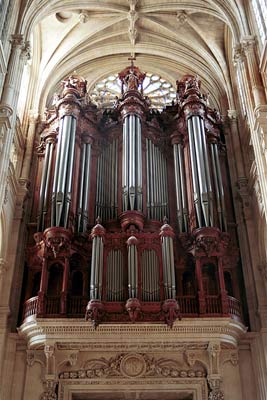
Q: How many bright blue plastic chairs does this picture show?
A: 0